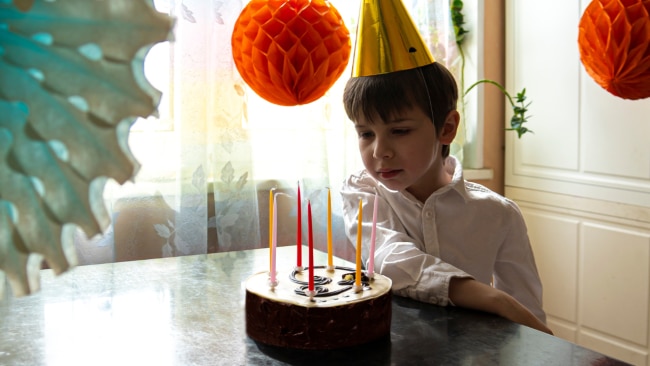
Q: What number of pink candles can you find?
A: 2